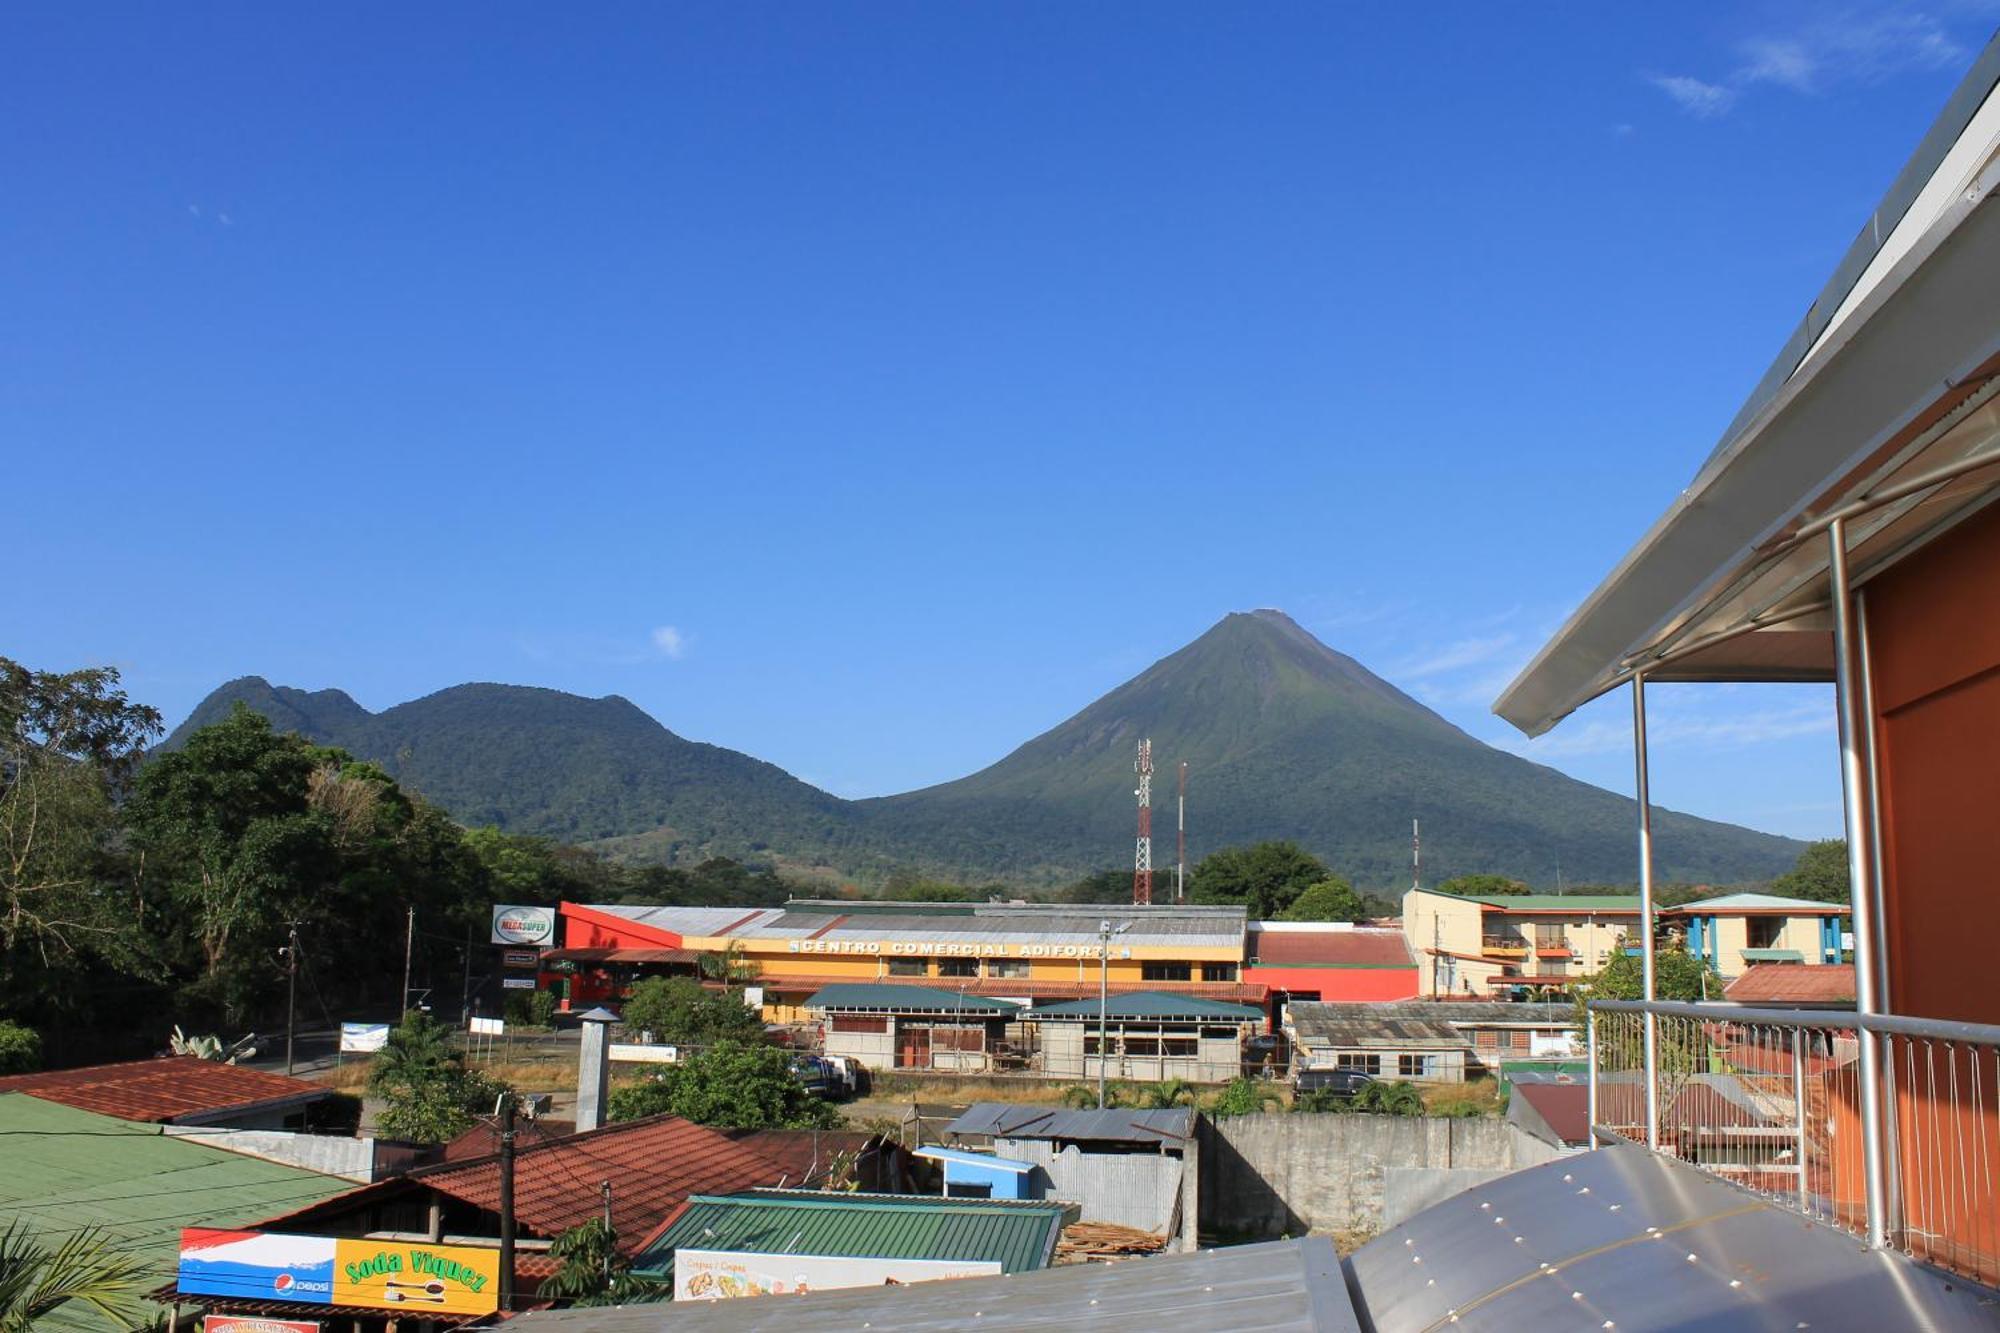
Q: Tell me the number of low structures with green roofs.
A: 4